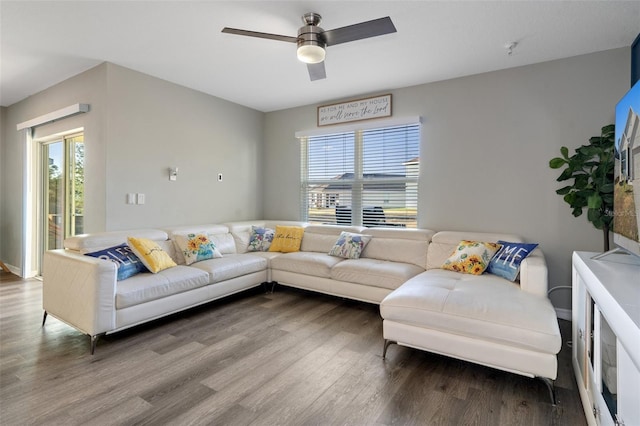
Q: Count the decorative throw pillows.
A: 8